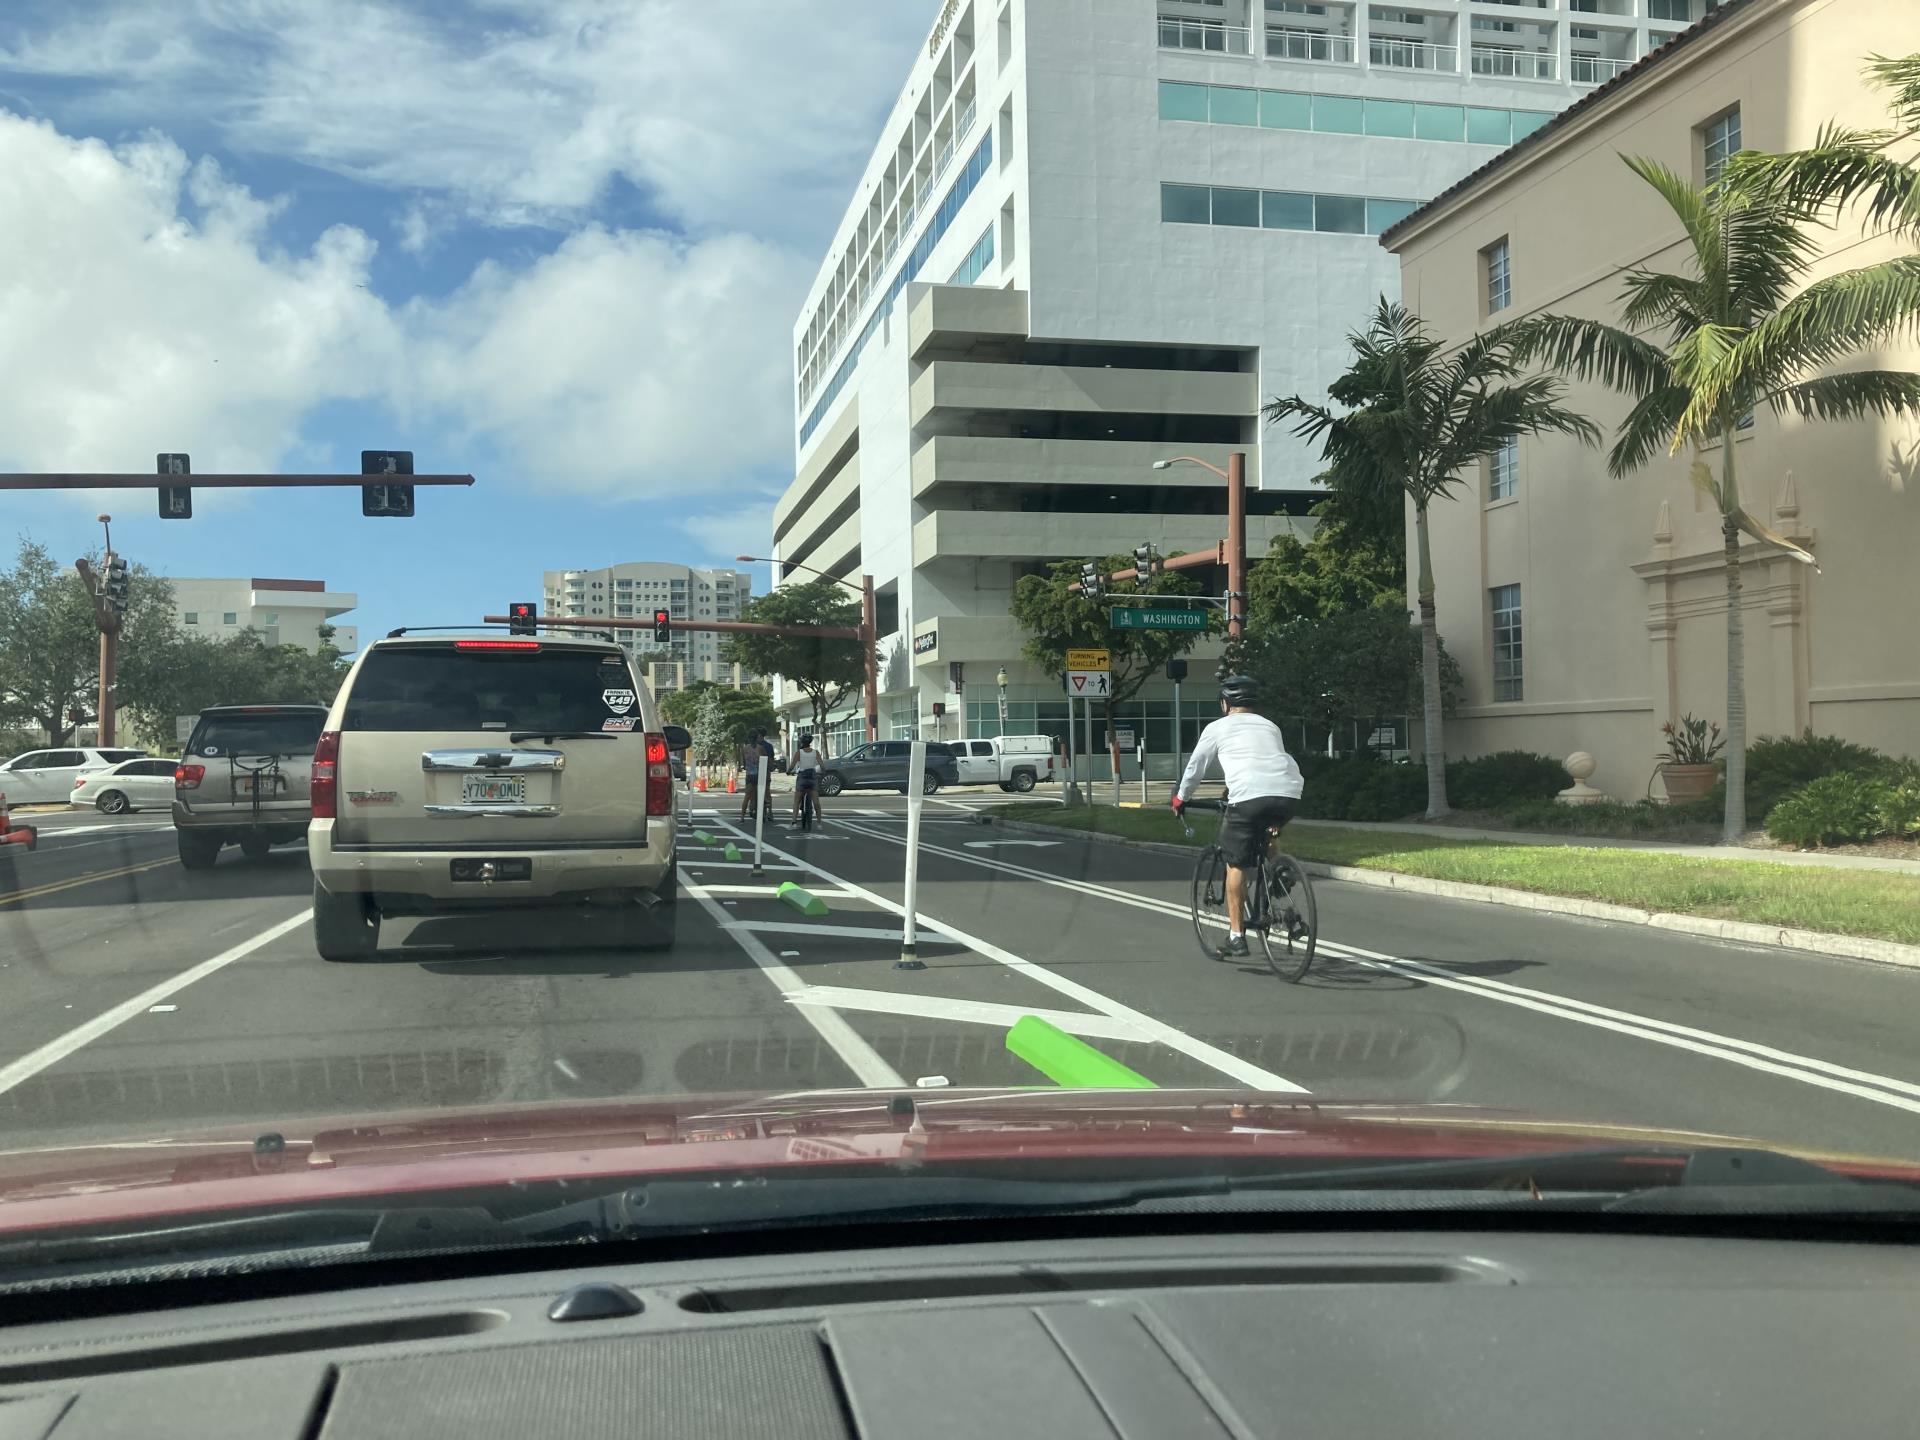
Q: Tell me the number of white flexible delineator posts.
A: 3